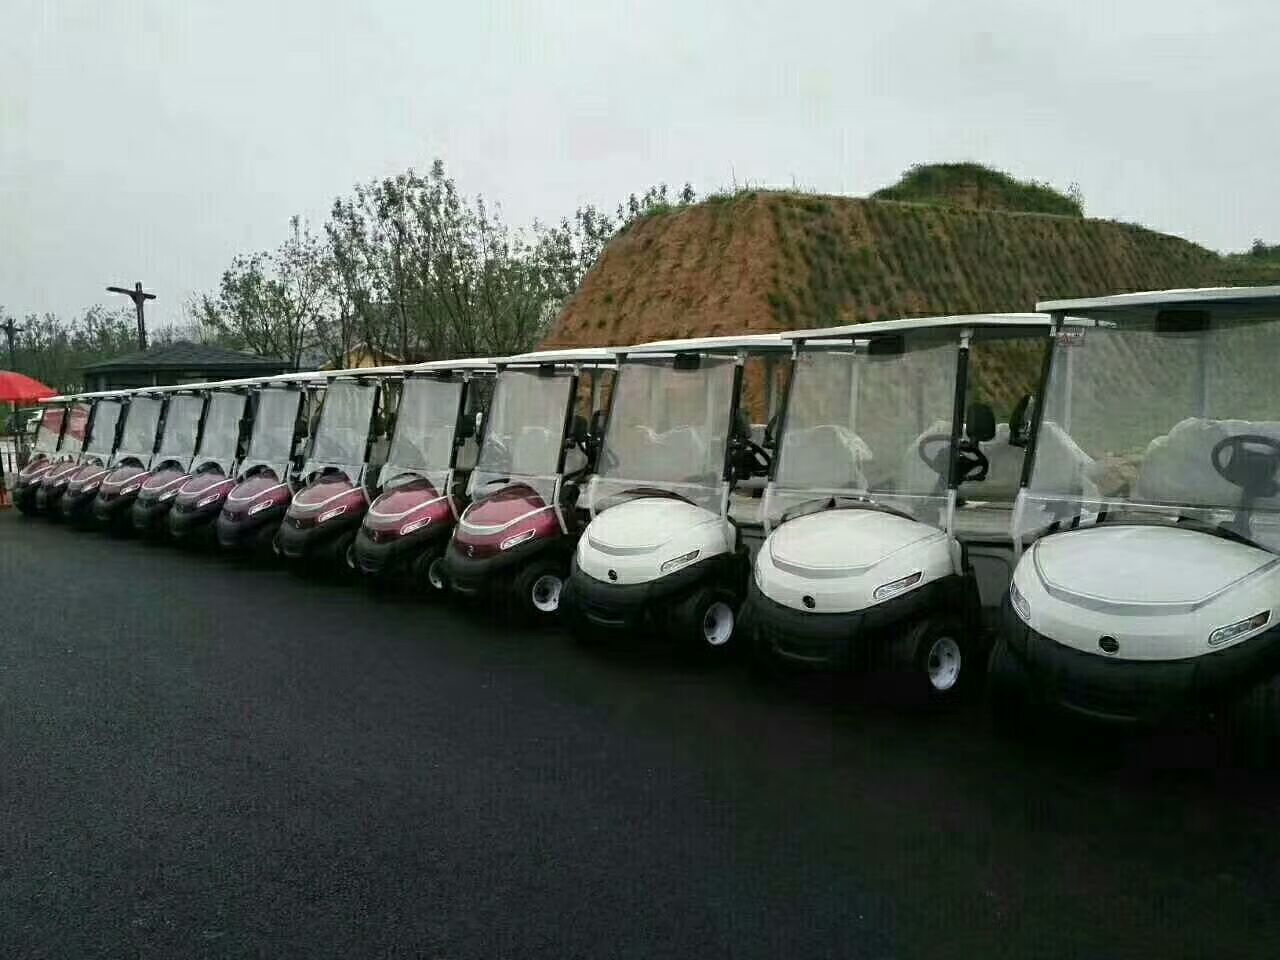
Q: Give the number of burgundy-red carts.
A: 10